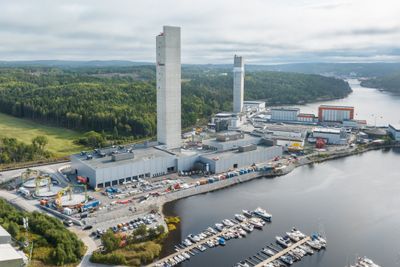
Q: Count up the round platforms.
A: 3